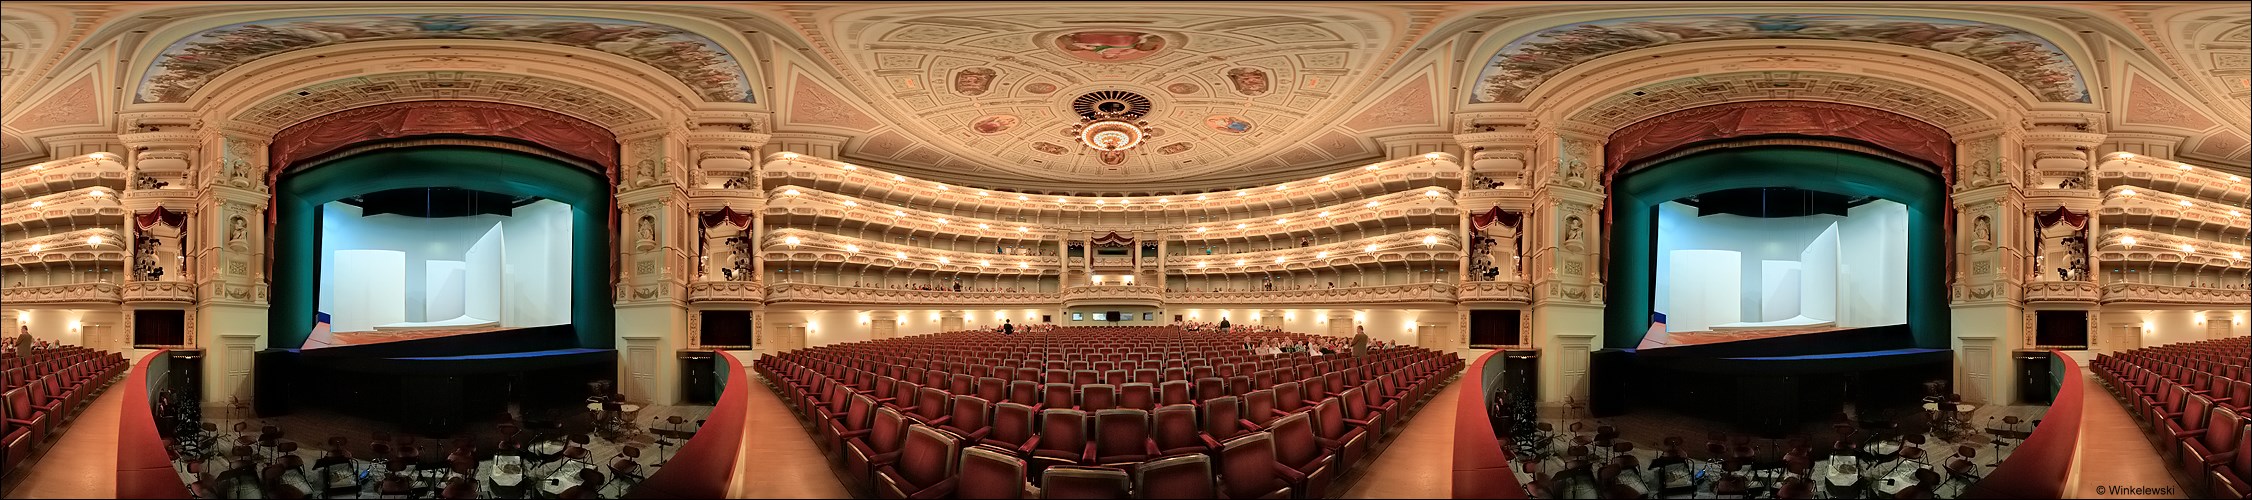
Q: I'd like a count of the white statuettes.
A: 8